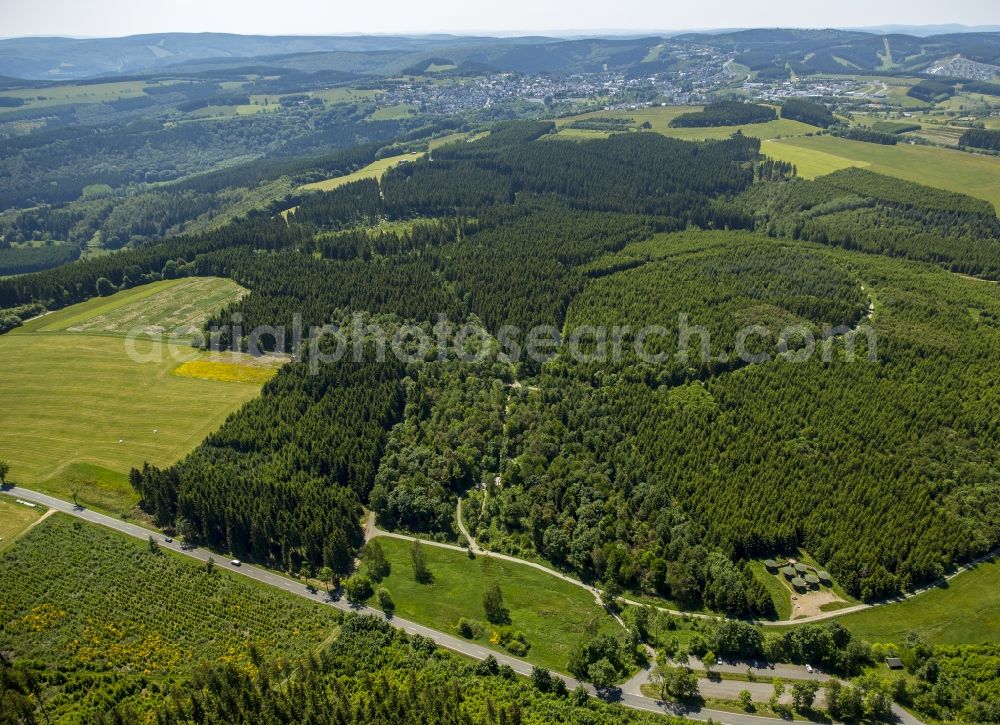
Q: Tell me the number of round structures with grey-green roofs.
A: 6